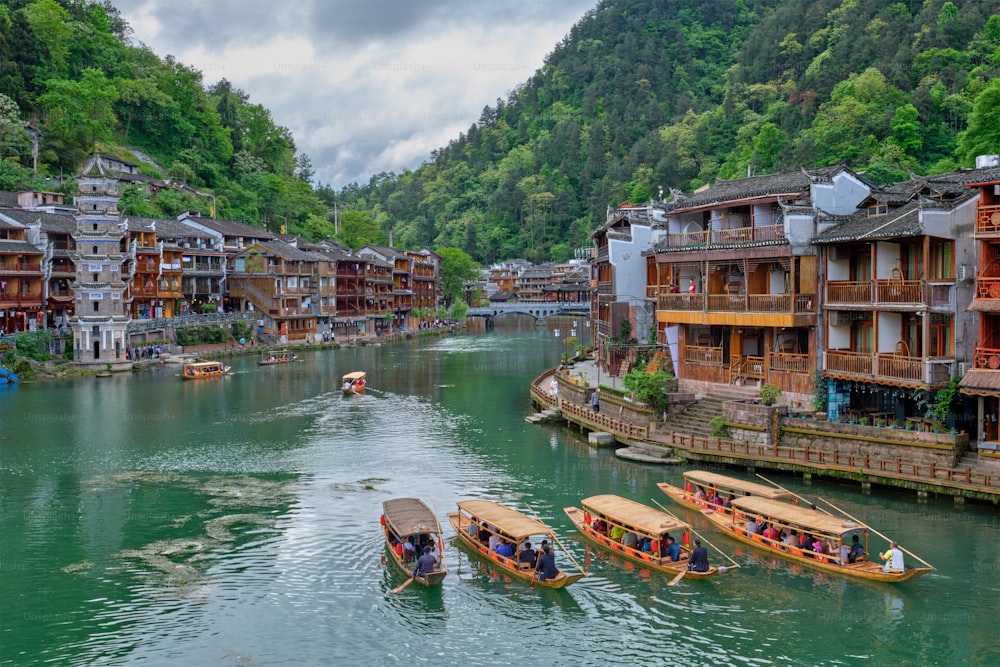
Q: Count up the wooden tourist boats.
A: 8